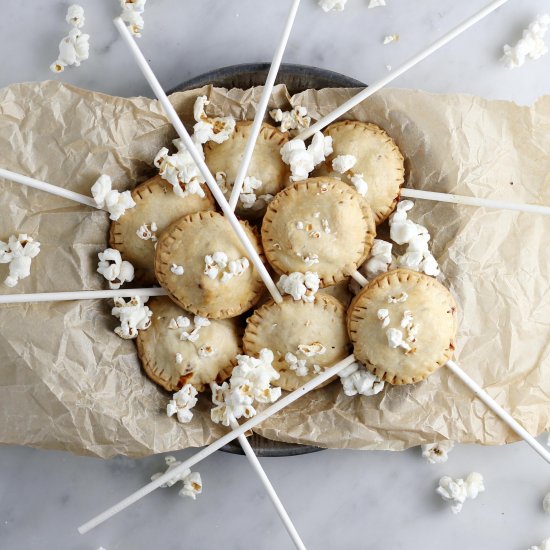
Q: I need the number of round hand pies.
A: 8